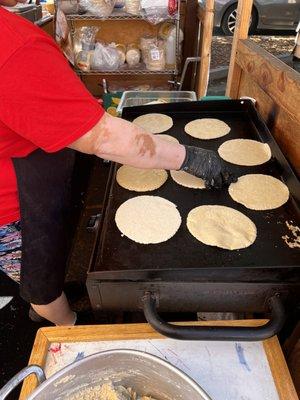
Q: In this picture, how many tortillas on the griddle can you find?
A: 9